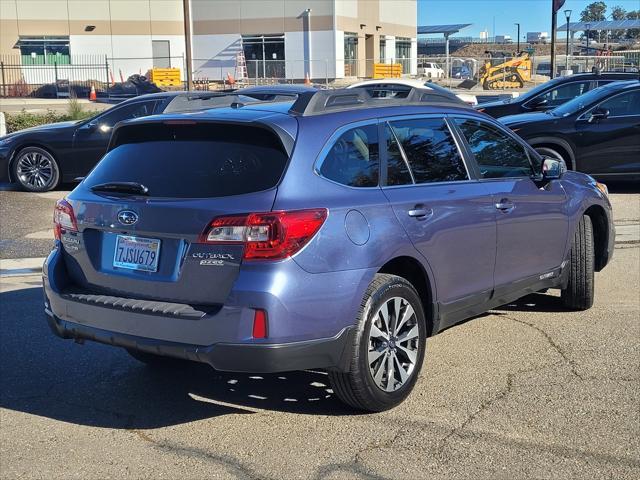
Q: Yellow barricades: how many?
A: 2